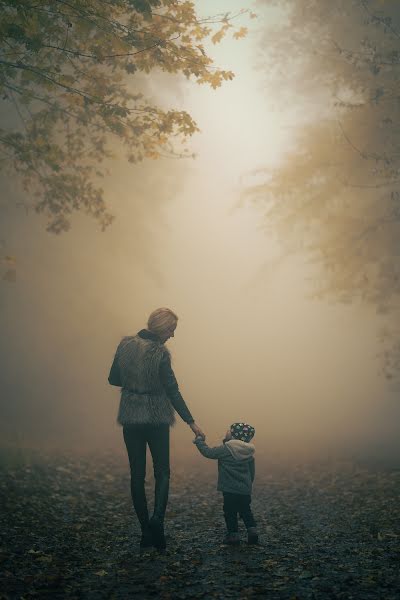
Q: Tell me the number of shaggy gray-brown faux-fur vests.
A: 1